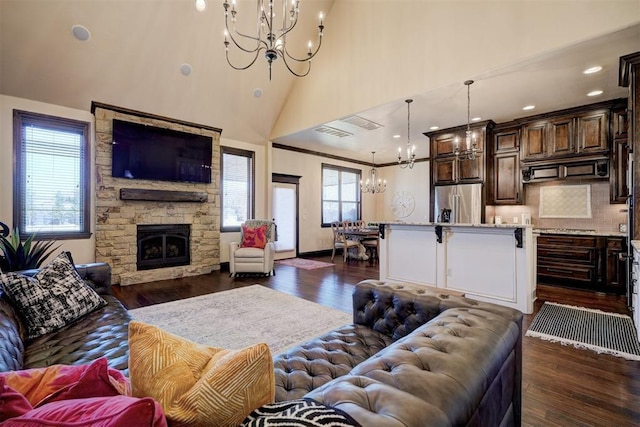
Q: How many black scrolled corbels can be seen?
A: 3